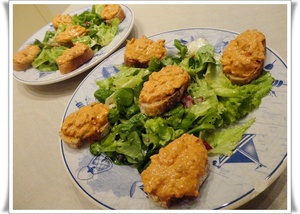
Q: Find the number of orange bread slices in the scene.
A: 10